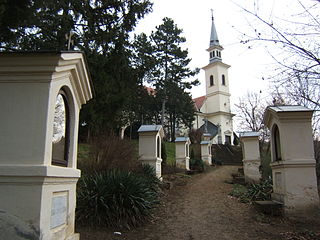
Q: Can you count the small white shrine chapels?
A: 6